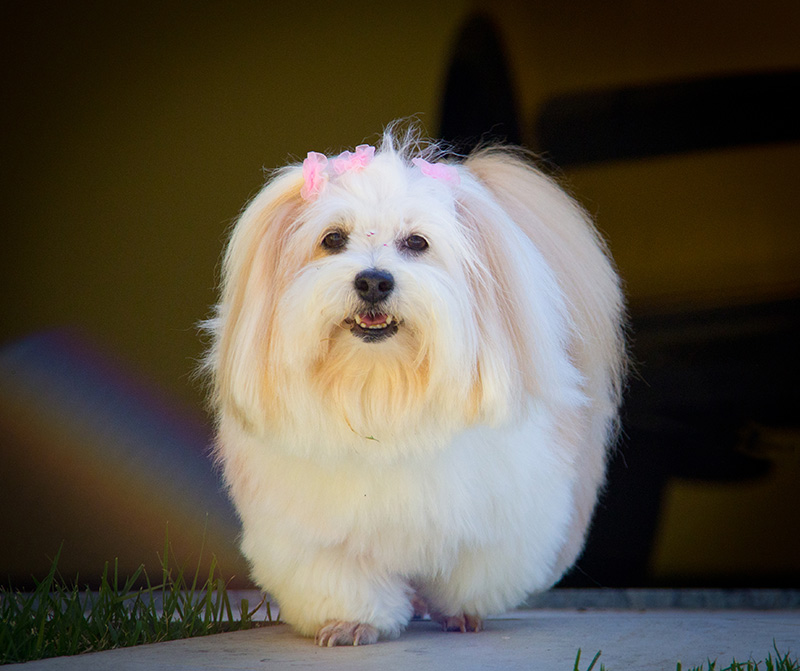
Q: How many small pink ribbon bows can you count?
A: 3